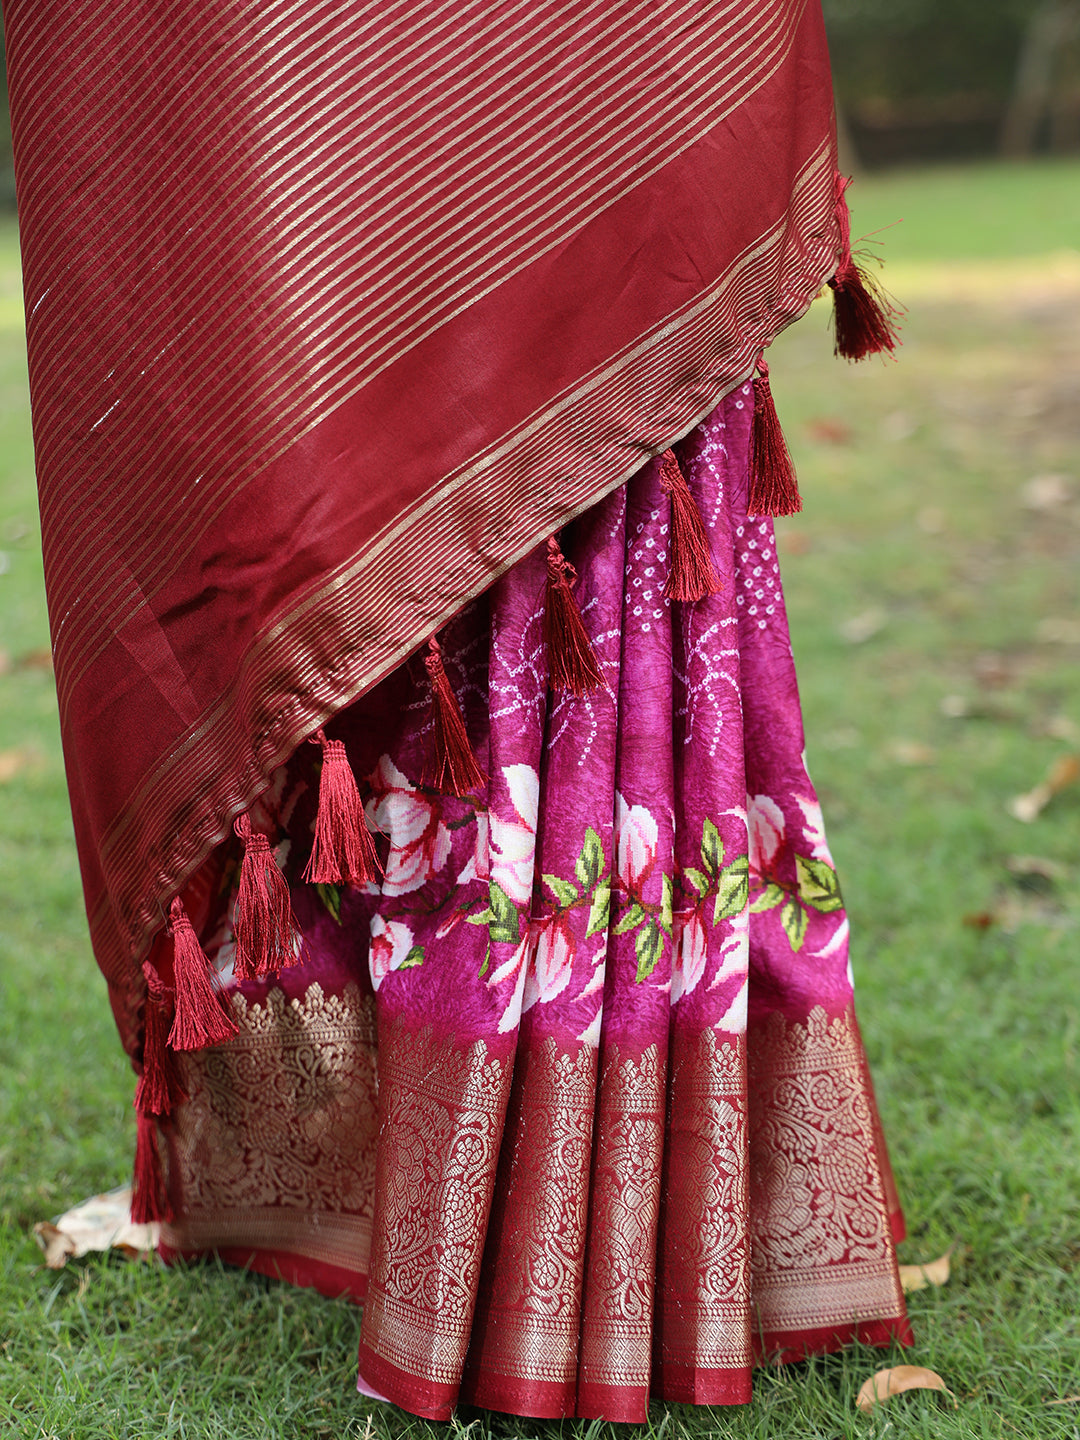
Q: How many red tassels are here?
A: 10